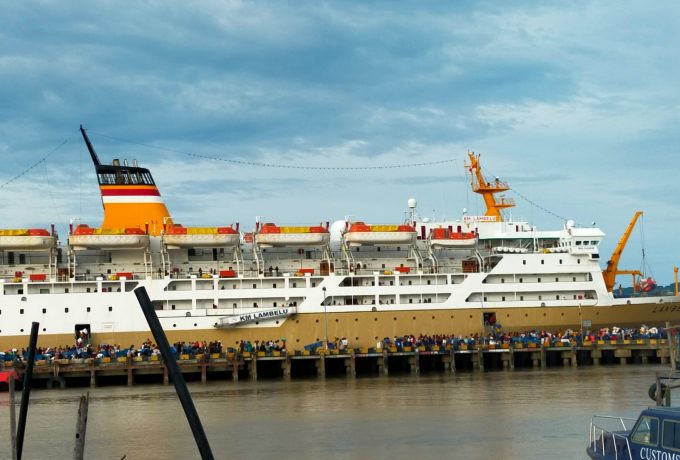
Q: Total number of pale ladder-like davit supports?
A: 11